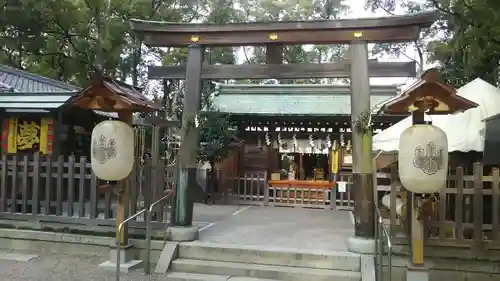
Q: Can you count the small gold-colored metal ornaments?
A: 3